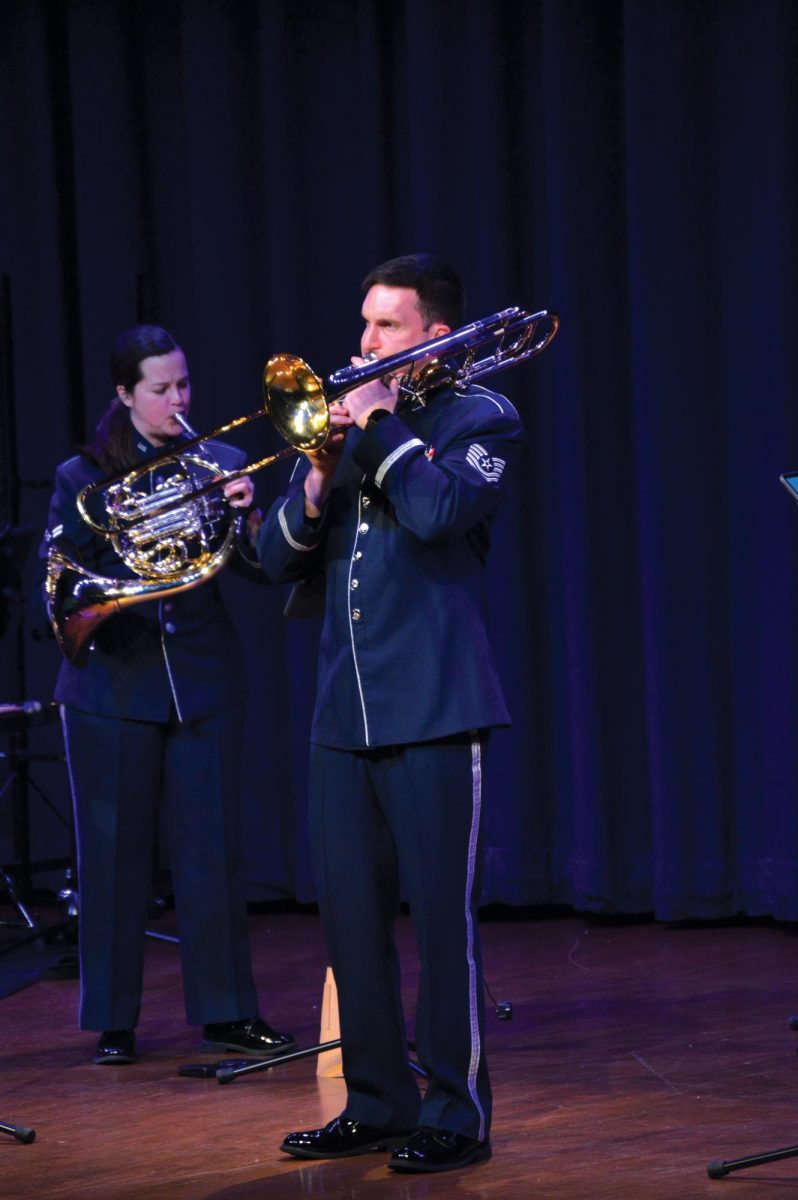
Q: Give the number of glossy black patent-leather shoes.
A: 4